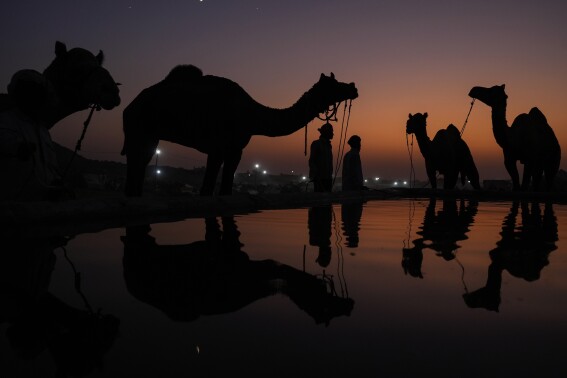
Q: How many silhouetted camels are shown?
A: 4